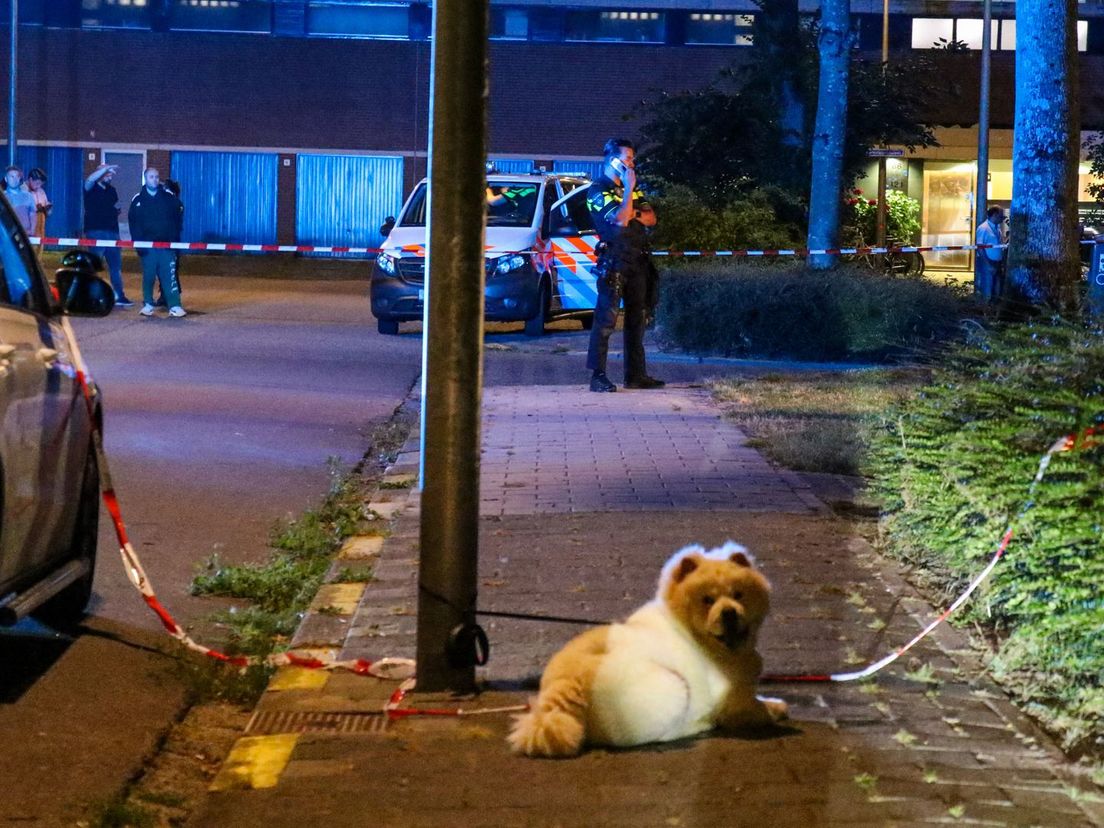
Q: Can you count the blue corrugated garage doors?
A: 5